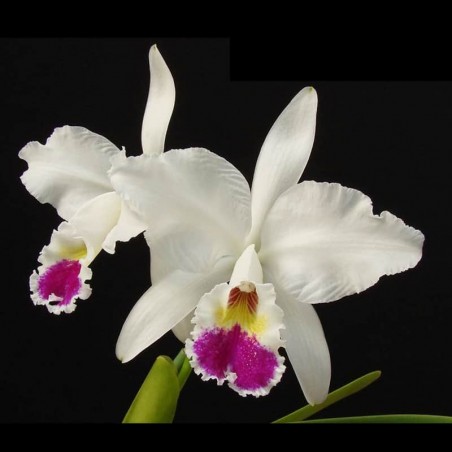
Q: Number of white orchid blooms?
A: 2